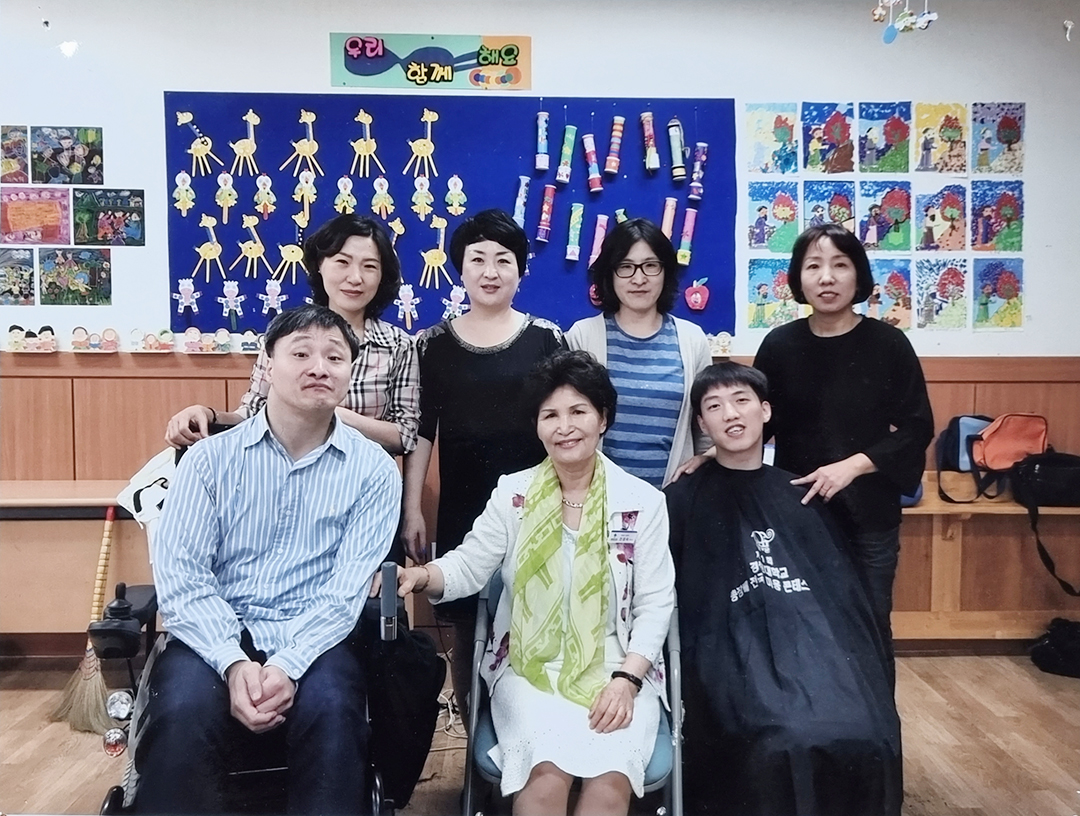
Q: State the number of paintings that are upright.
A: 15